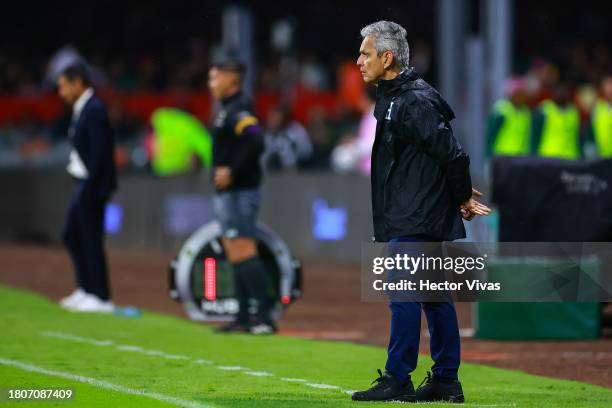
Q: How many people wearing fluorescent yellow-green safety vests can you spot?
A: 3